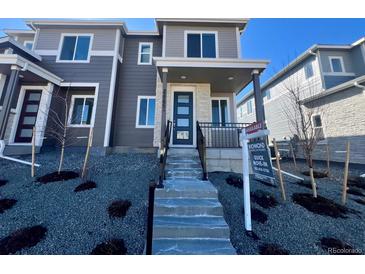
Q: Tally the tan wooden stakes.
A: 6